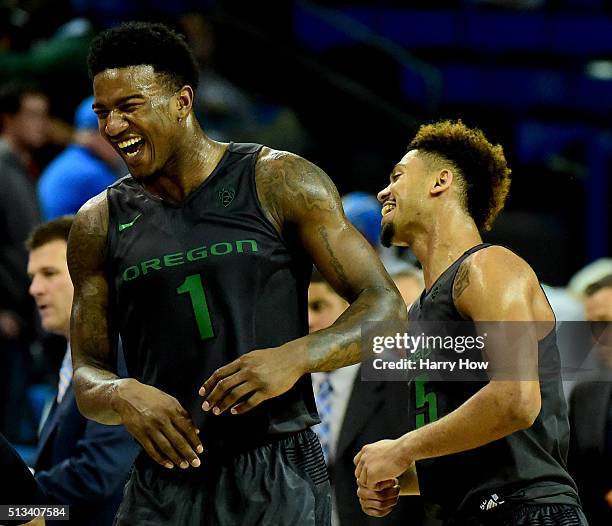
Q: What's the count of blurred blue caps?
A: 2